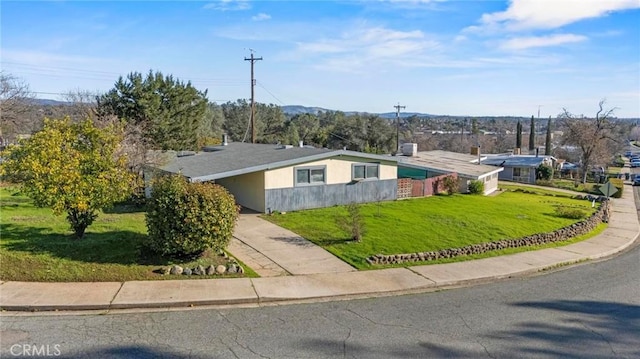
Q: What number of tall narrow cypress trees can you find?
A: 3